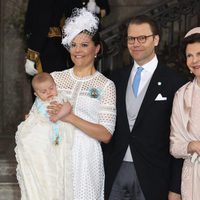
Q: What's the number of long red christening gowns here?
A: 0